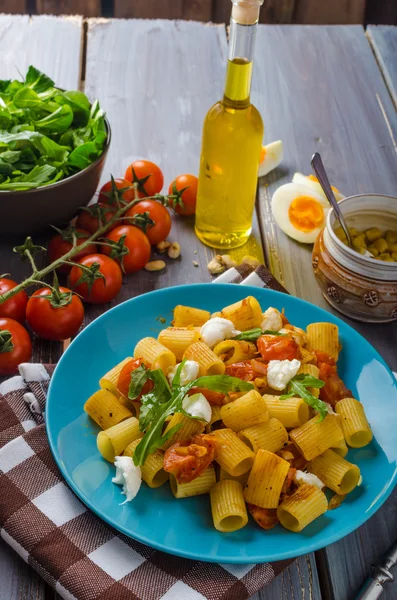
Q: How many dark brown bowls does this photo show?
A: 1